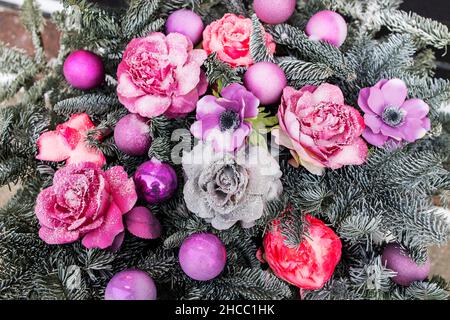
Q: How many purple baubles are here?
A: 10